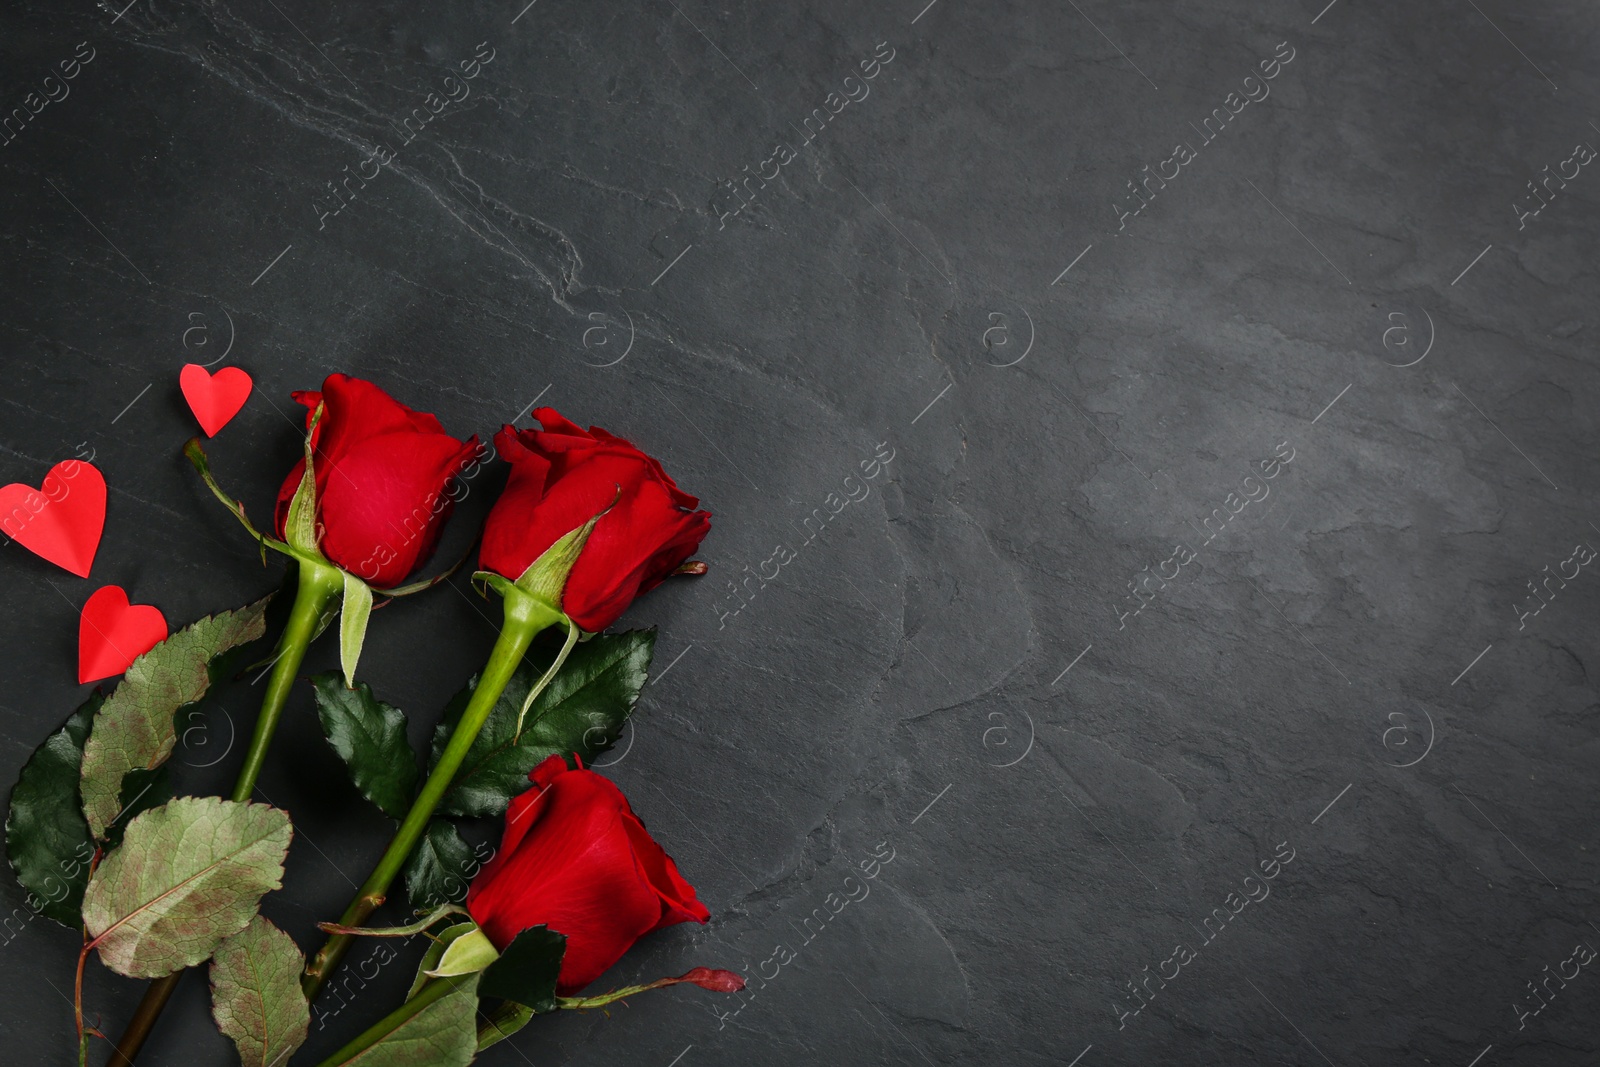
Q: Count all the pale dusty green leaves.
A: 4